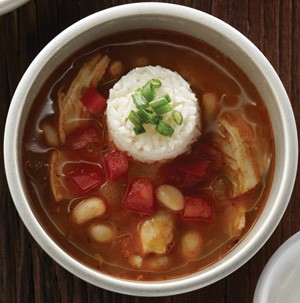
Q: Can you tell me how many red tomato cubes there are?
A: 7